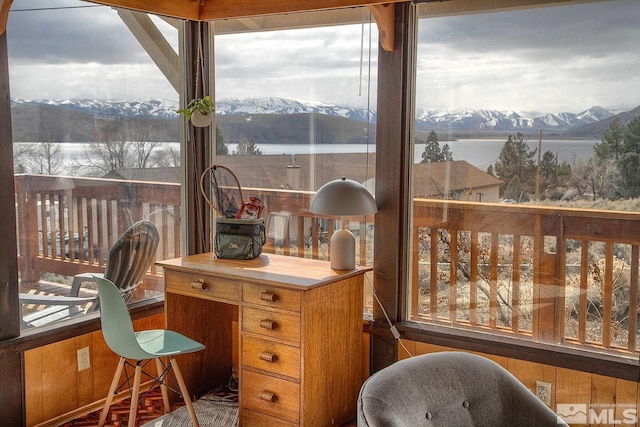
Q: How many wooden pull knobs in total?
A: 5